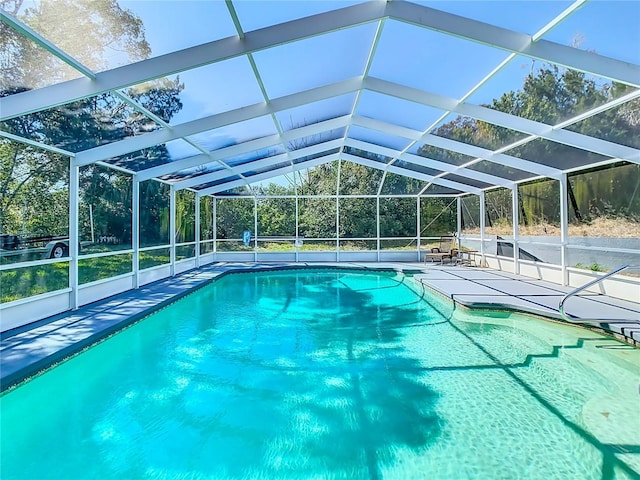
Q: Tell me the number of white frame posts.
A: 14